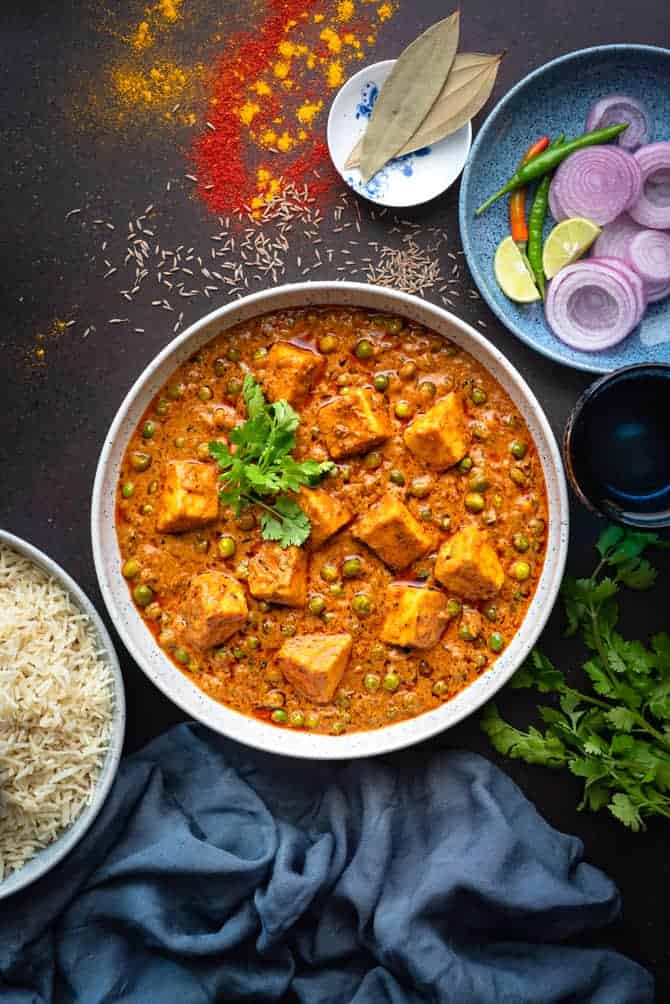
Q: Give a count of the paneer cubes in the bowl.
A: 11